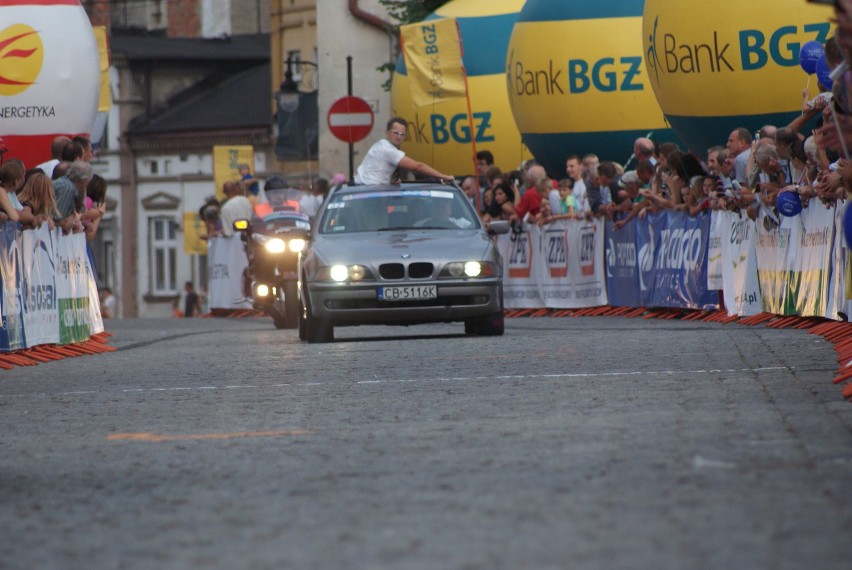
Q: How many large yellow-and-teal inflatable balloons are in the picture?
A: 3